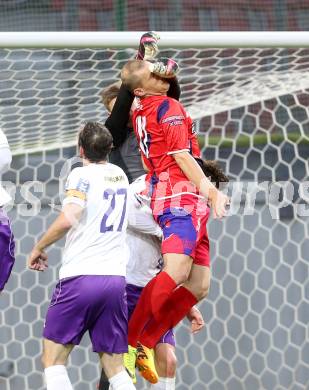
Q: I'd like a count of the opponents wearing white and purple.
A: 3